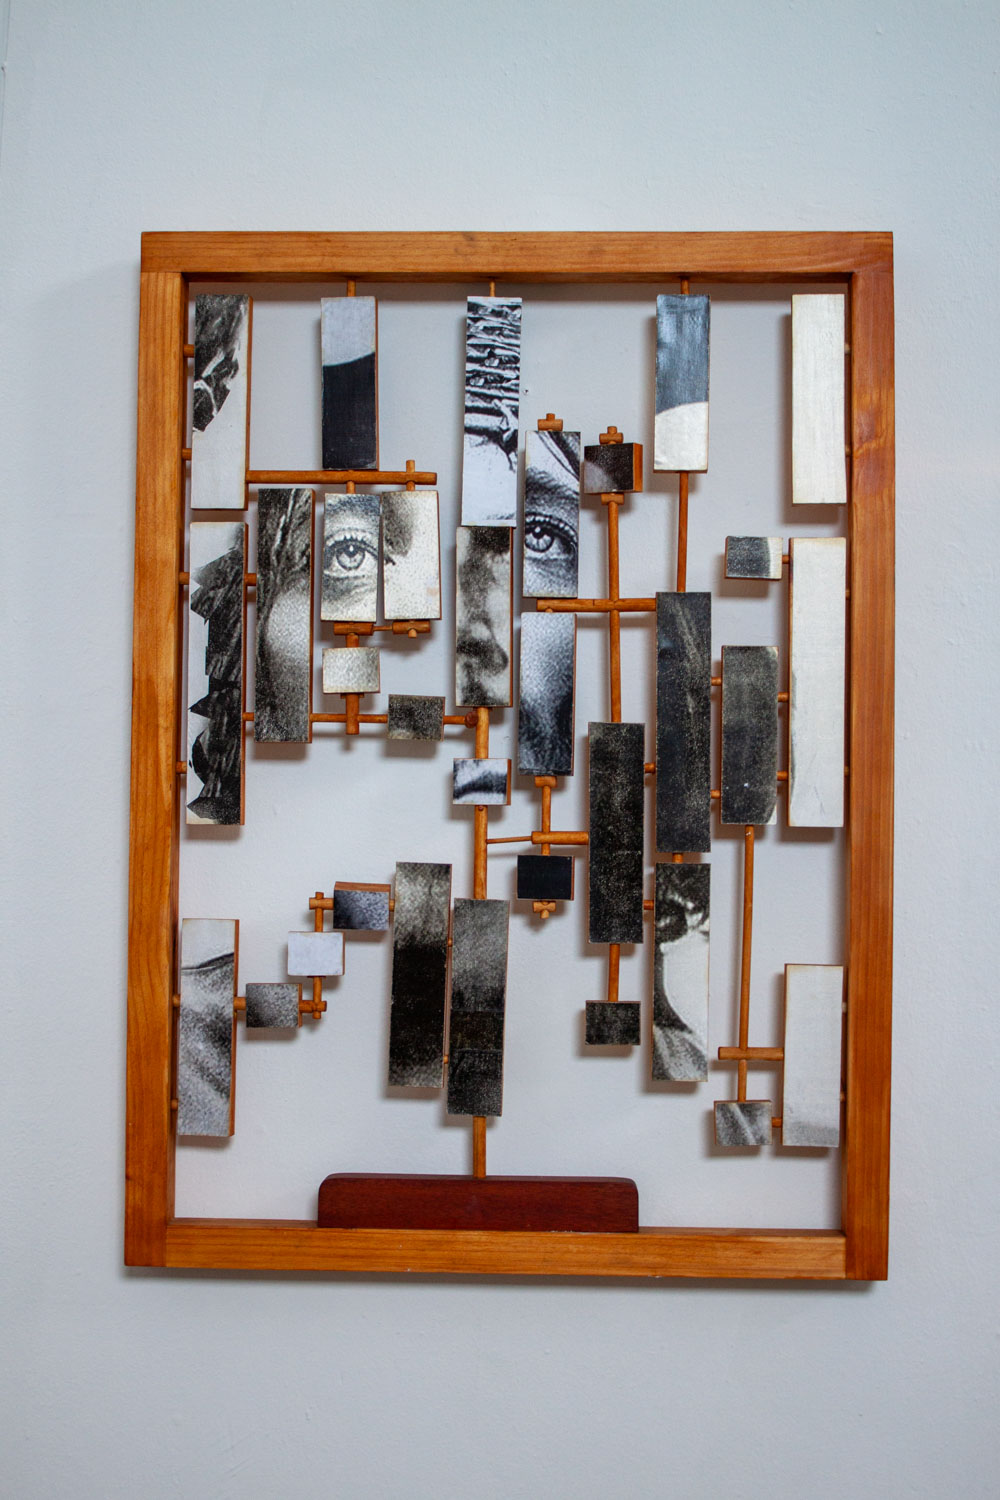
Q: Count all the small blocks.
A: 11